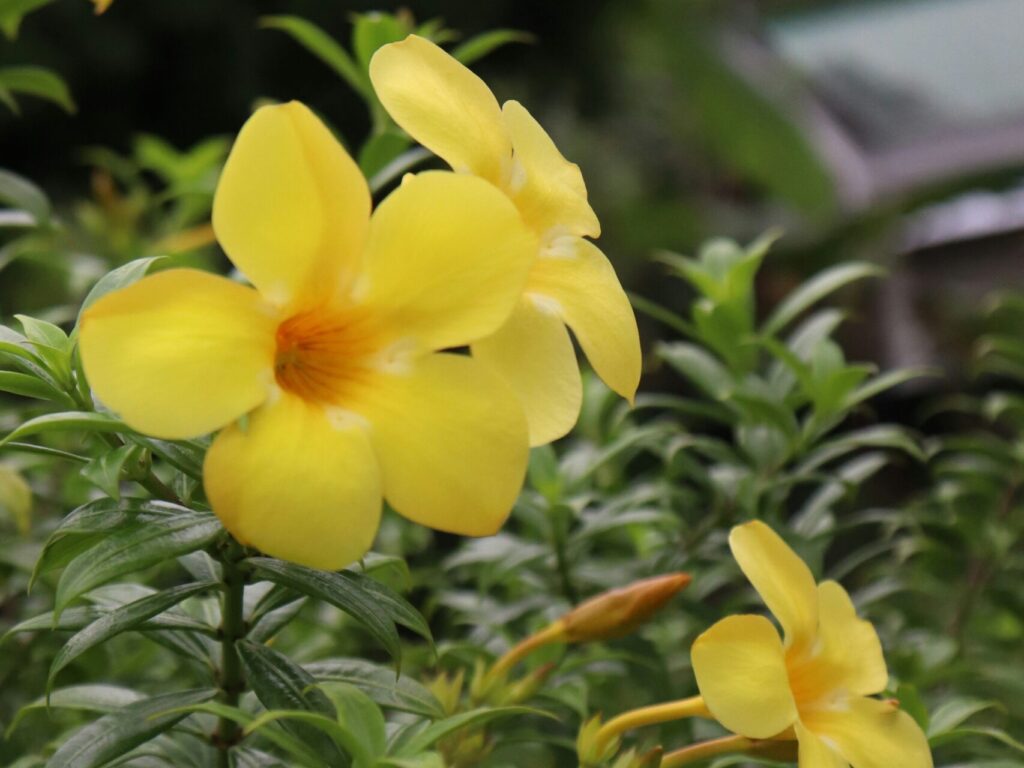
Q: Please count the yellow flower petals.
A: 14